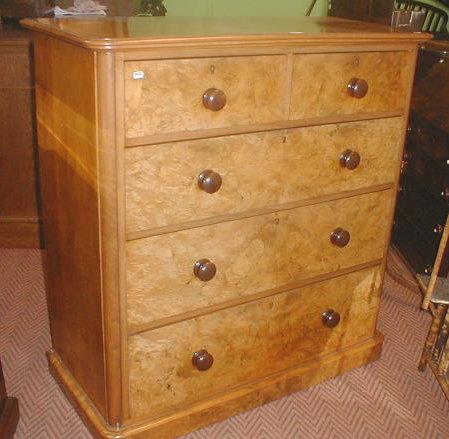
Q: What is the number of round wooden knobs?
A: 8